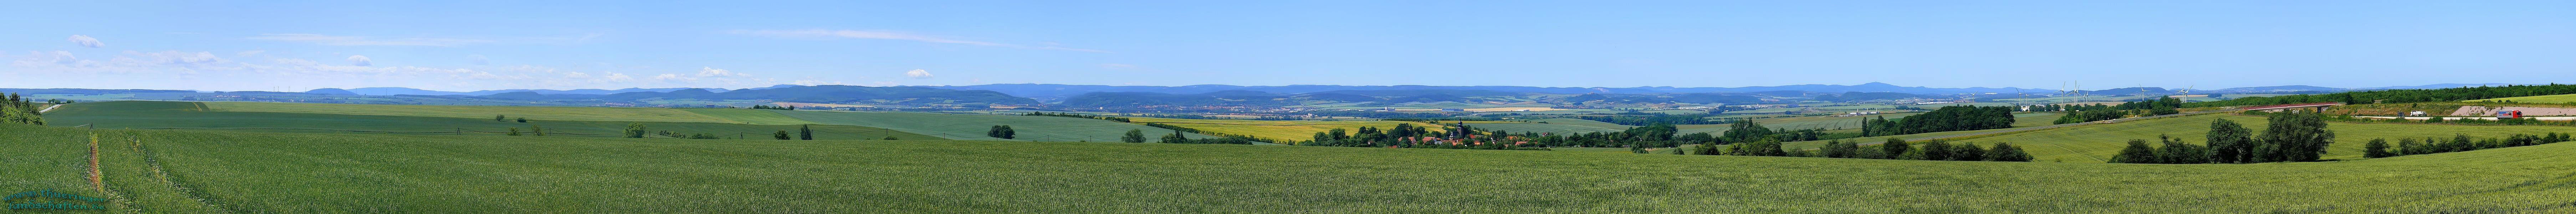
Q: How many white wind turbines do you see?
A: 11